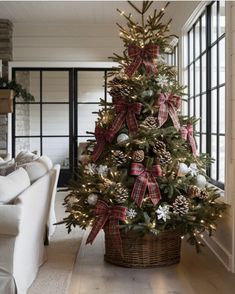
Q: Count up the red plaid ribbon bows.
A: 7